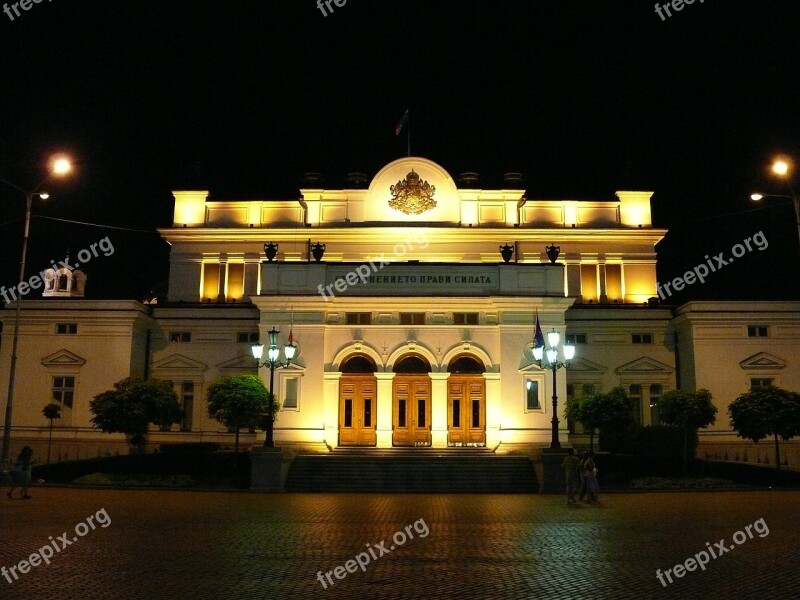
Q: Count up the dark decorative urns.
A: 4